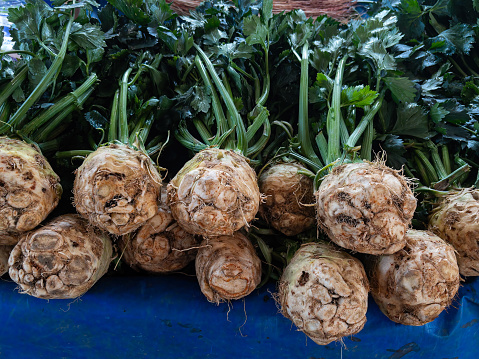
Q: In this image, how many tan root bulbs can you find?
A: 12